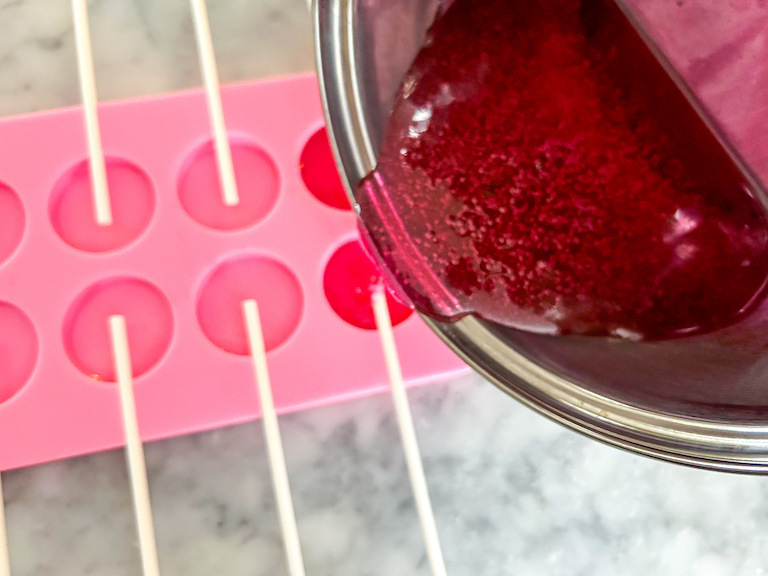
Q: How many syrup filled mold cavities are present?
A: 2